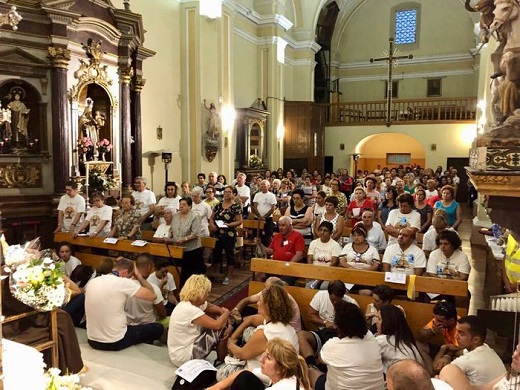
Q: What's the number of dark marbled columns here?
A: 3